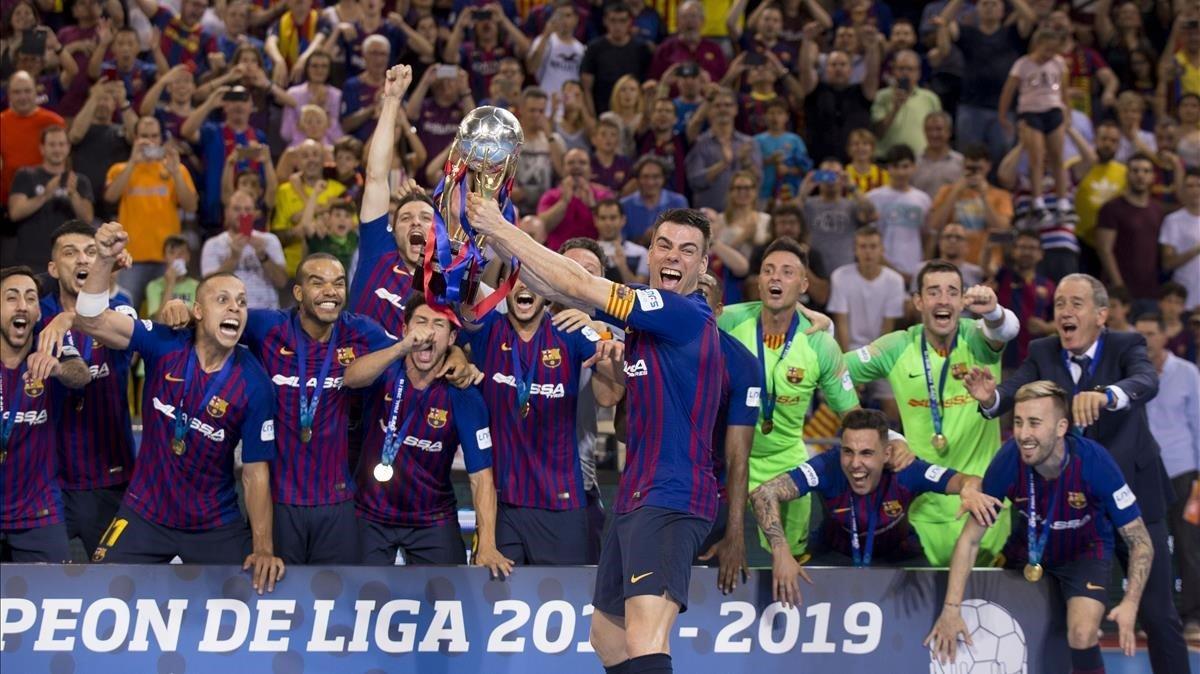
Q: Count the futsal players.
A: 13